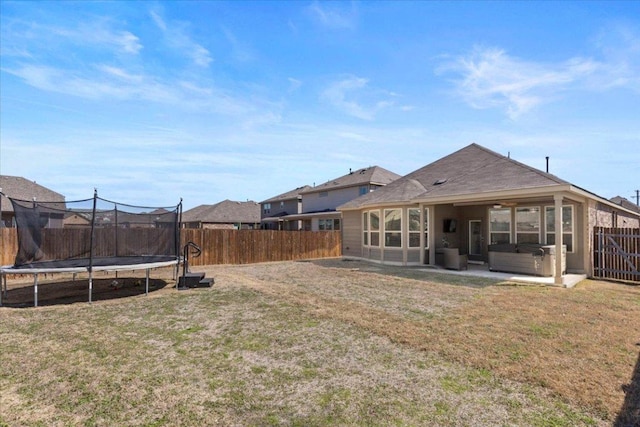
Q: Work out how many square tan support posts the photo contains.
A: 2